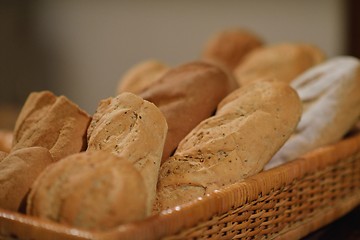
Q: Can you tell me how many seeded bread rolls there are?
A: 2